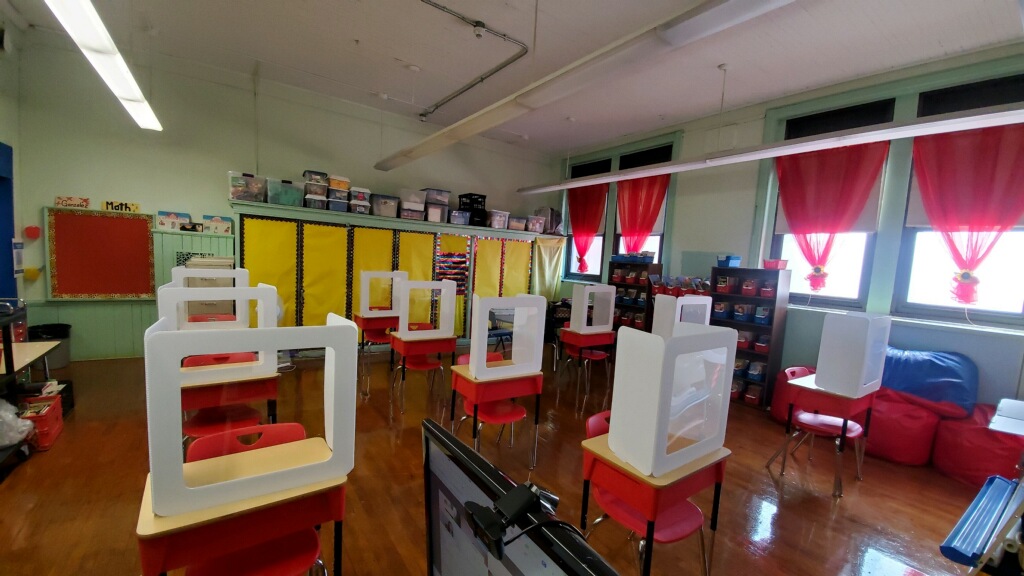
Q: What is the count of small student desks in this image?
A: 10